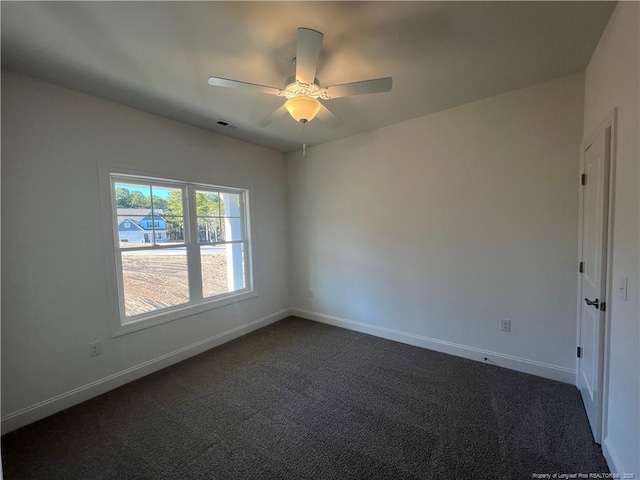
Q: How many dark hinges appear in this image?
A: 3